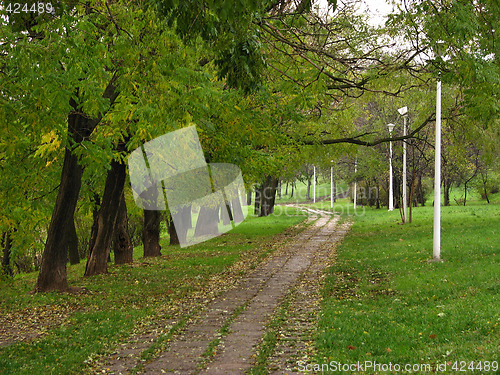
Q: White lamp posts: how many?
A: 6